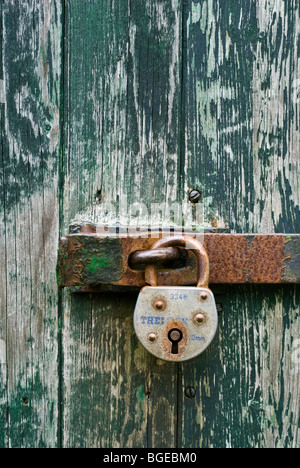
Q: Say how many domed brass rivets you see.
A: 4